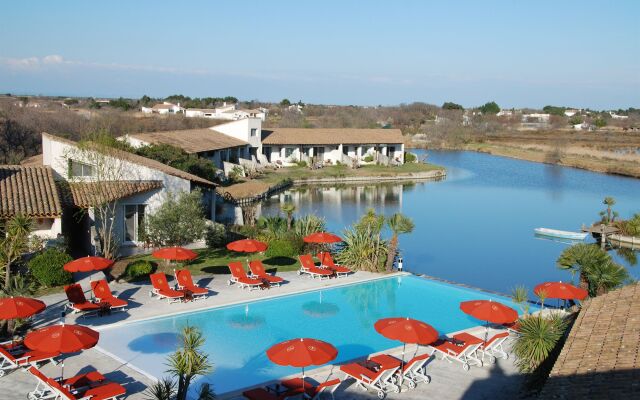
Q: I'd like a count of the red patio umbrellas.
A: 10